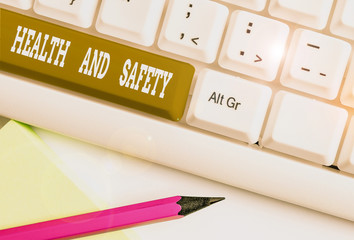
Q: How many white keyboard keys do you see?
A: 13